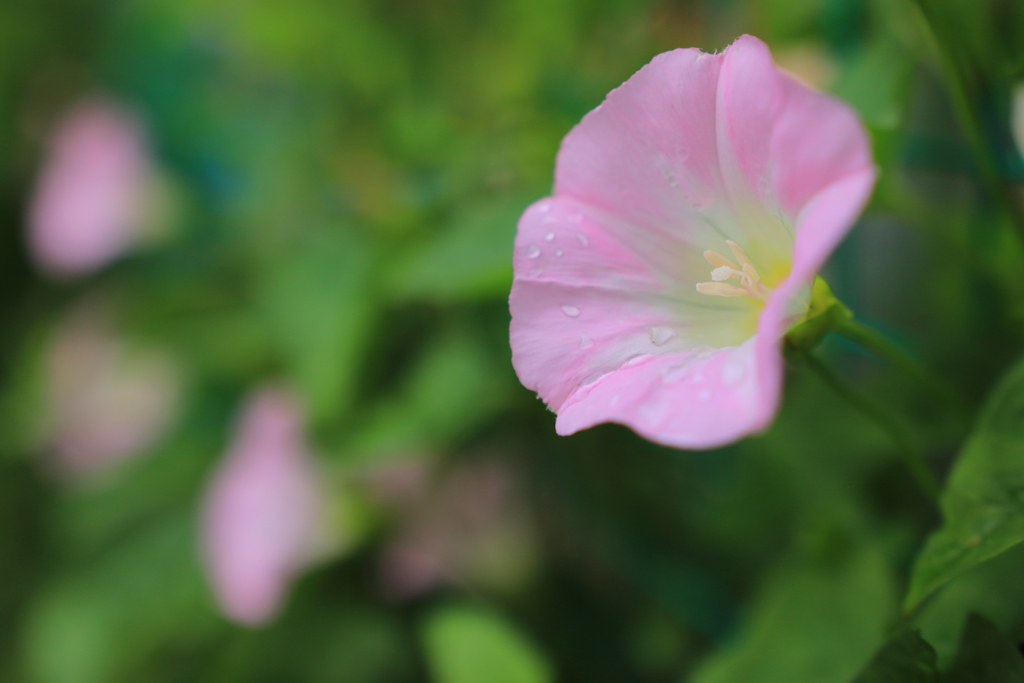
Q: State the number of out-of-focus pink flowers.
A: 4